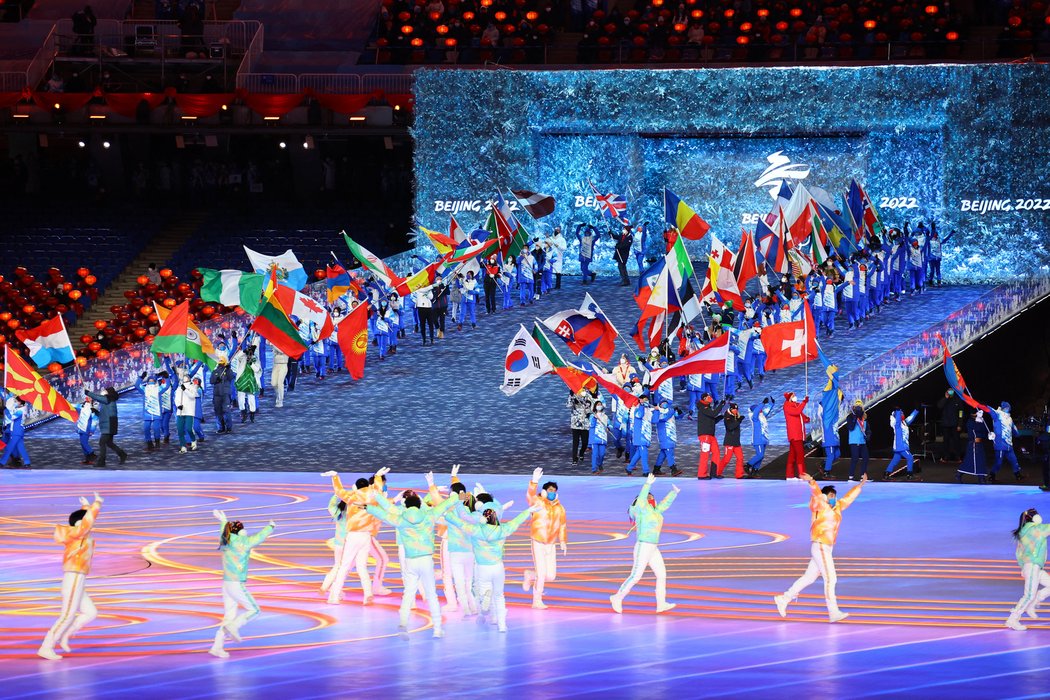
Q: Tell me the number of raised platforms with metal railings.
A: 1